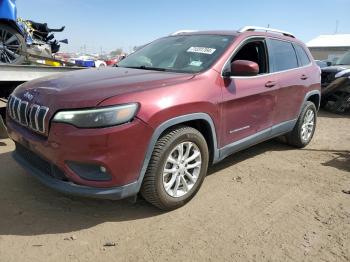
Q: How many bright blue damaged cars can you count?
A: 1